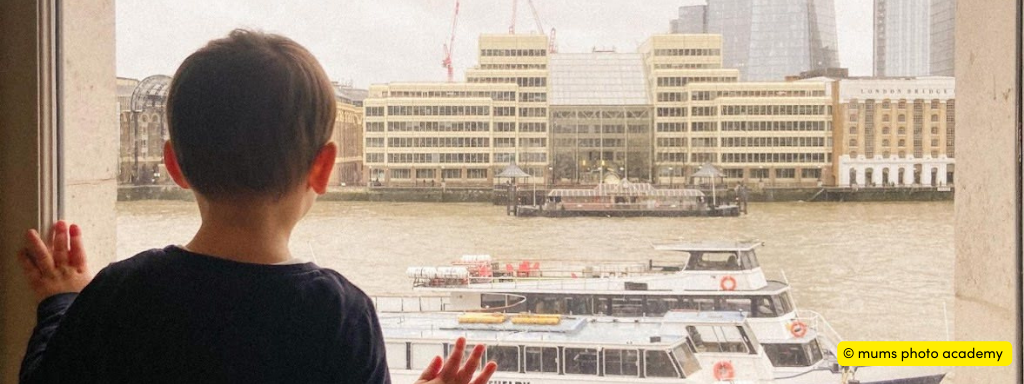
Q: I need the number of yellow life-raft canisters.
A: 2